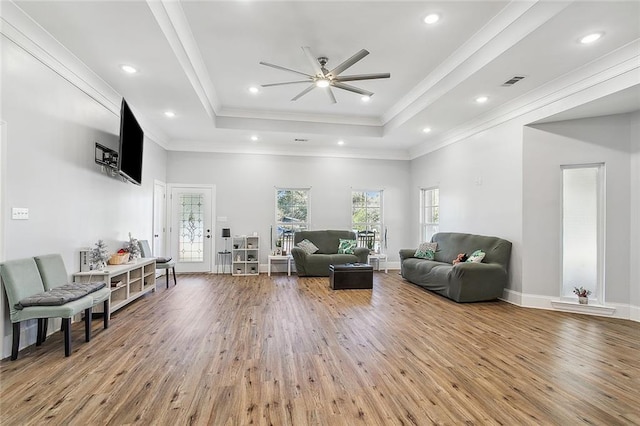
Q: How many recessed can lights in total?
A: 10